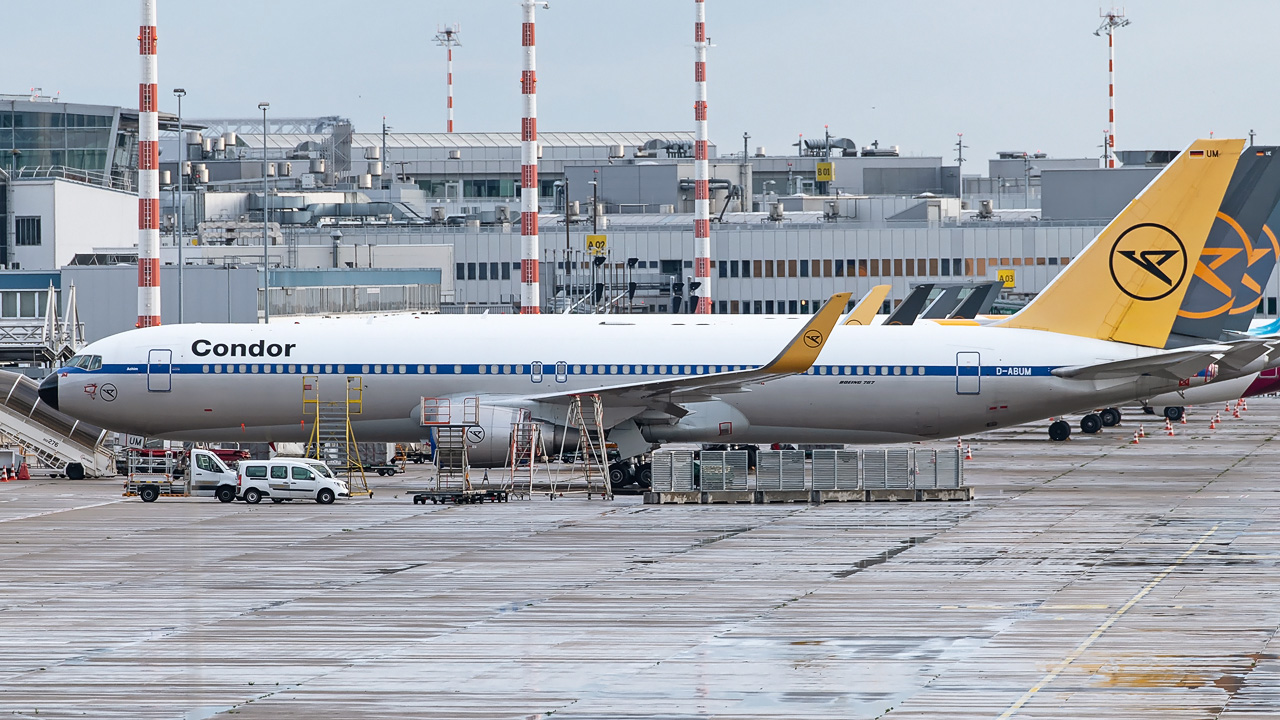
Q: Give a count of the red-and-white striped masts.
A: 5